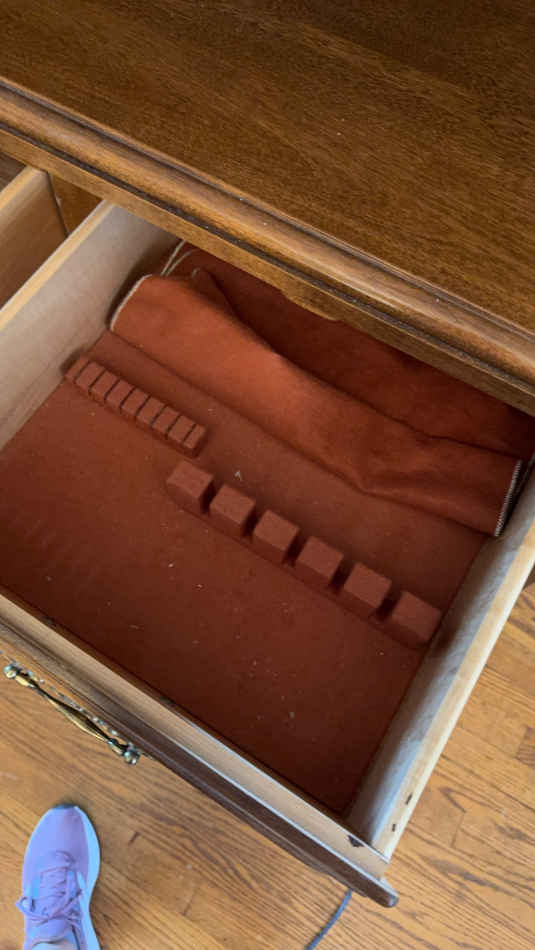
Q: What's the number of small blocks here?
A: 9